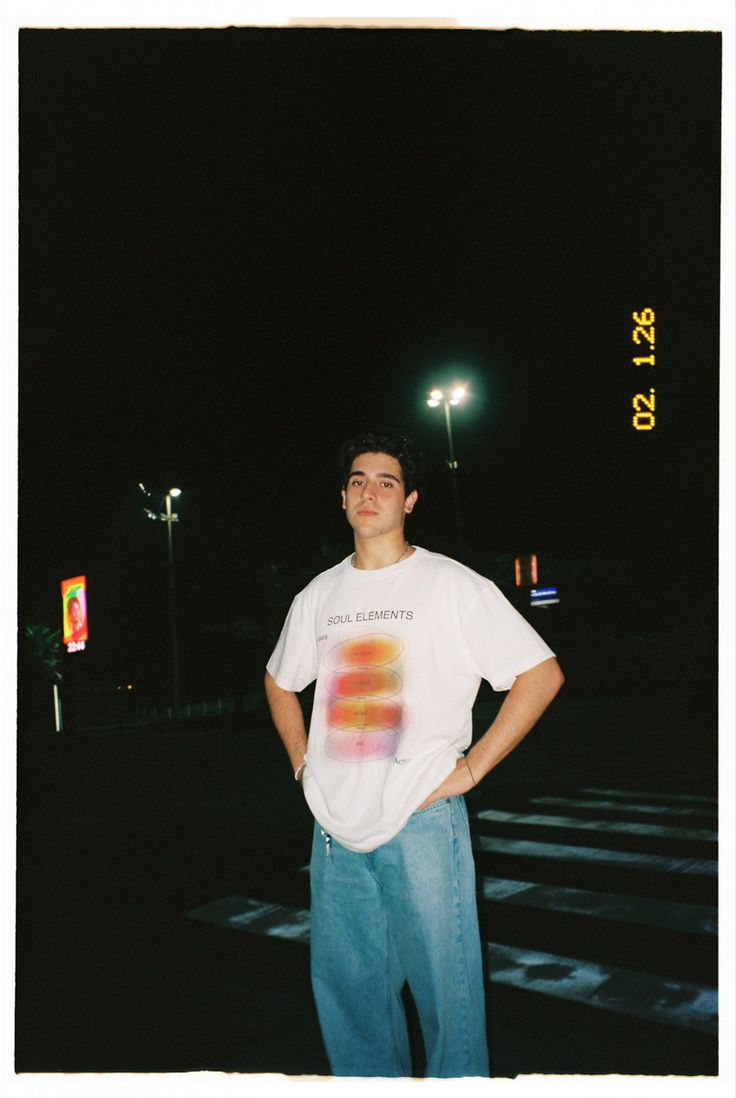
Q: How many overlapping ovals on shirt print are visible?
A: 4